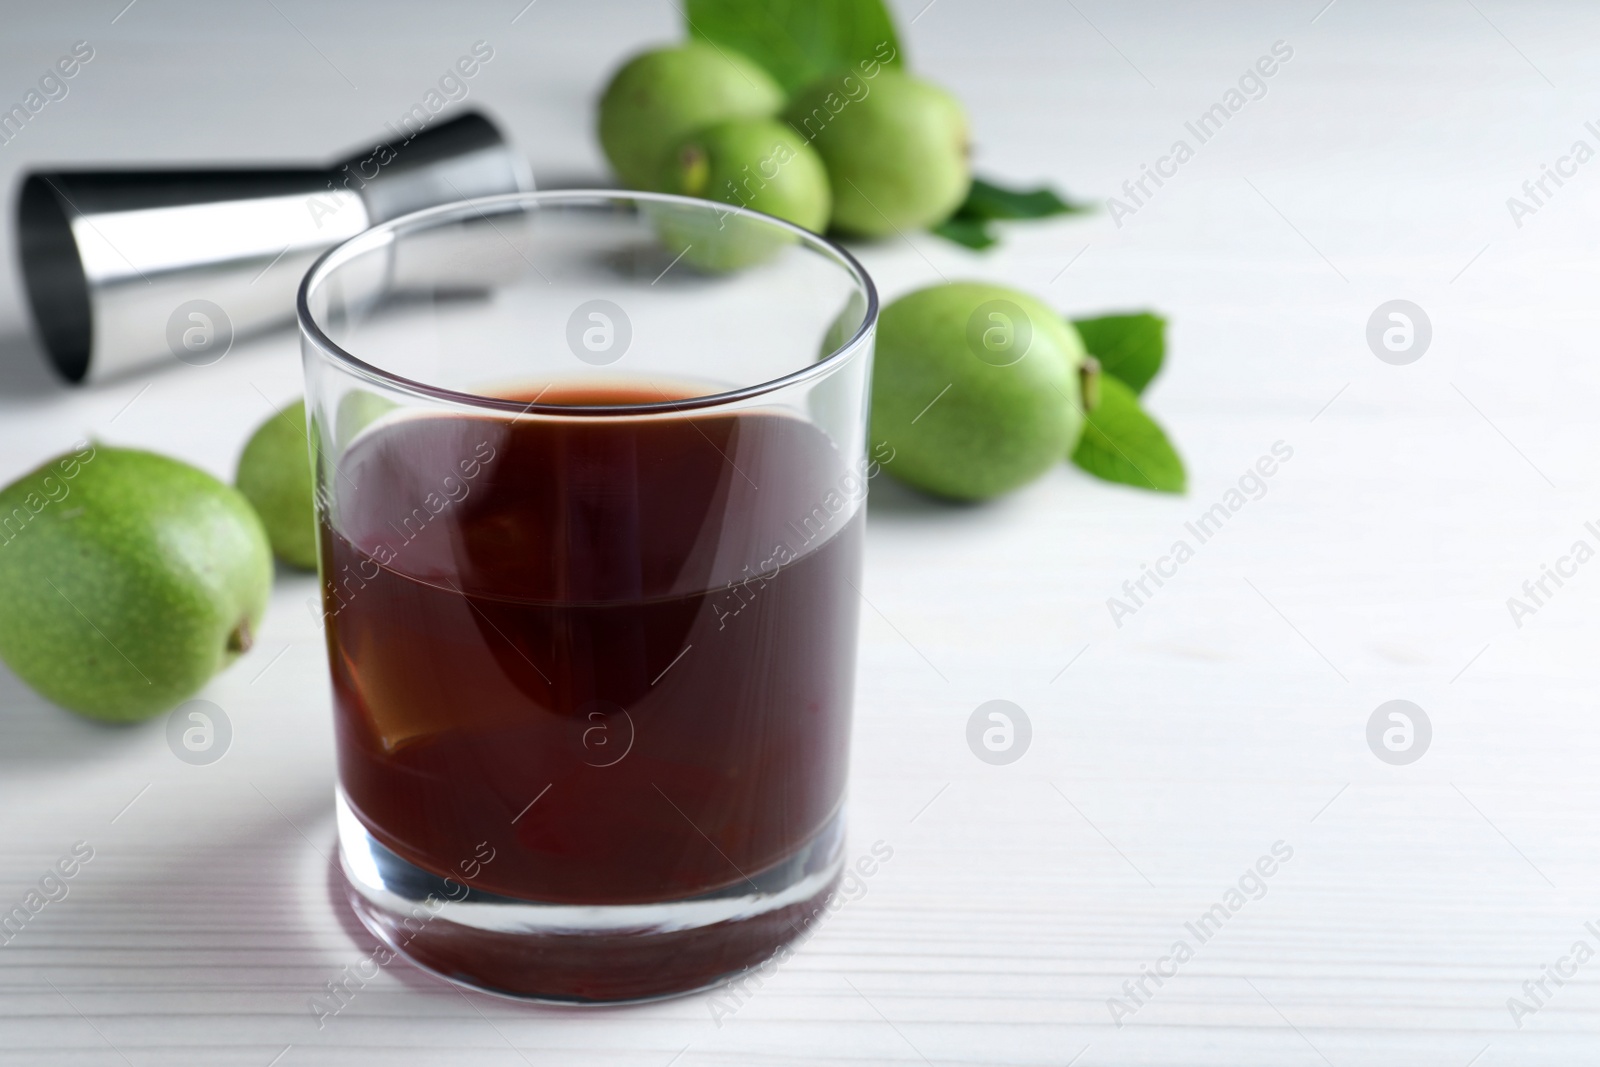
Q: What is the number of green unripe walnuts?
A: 6